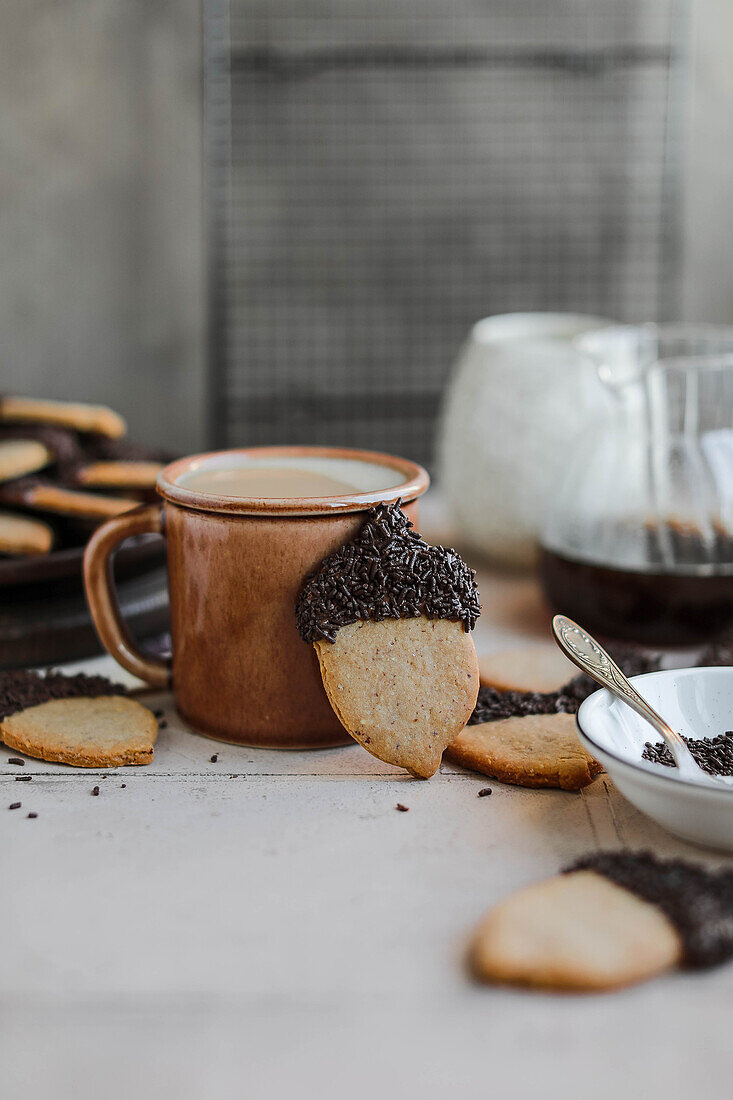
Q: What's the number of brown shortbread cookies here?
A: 10